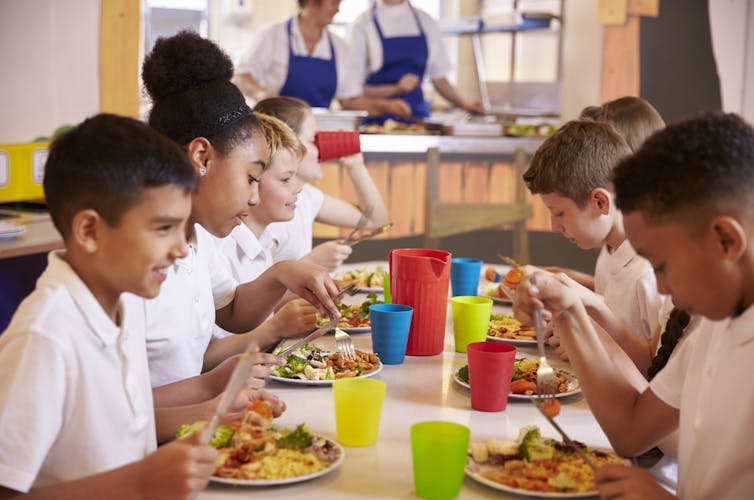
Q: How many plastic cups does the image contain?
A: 8